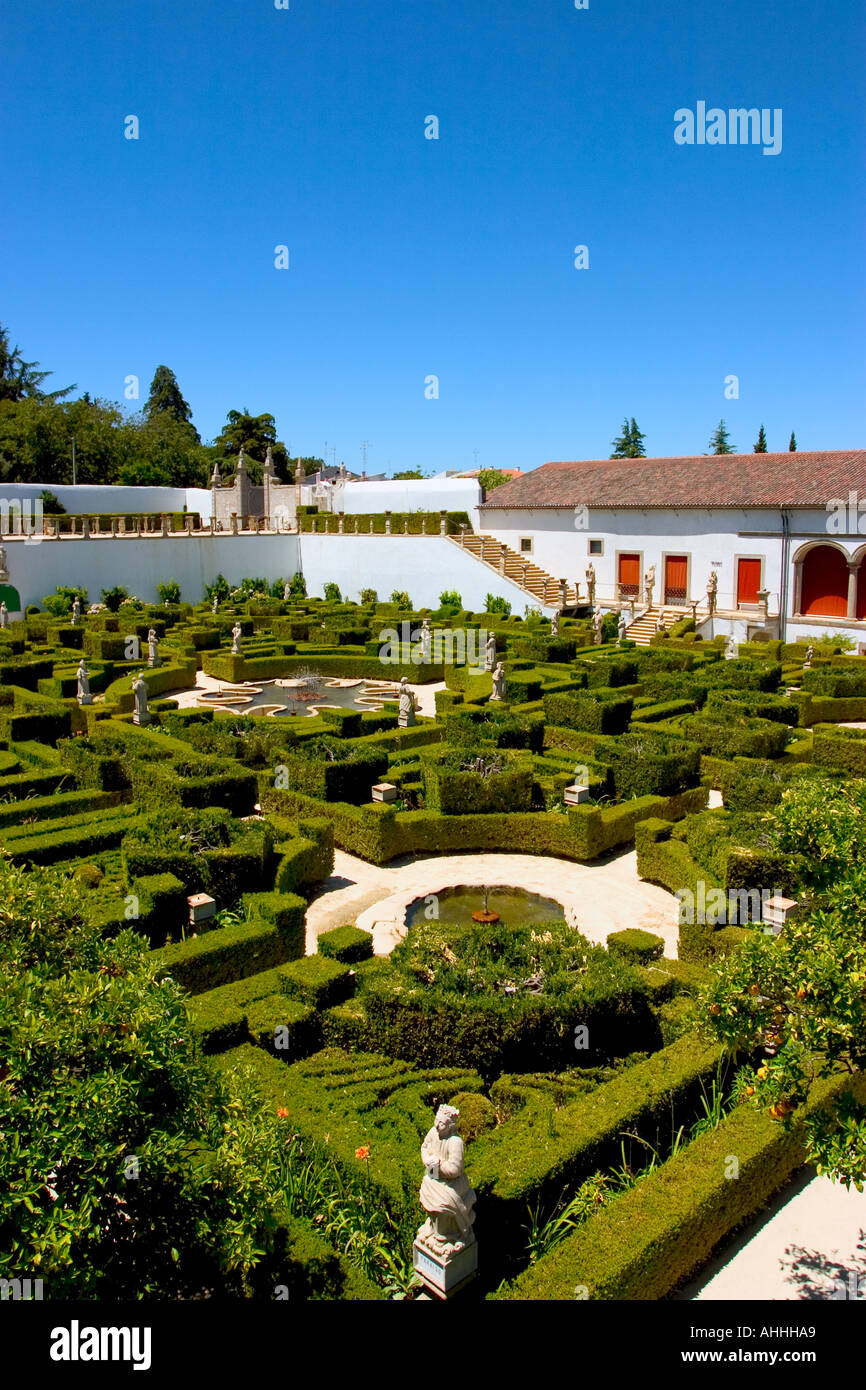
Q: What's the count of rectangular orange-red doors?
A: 3